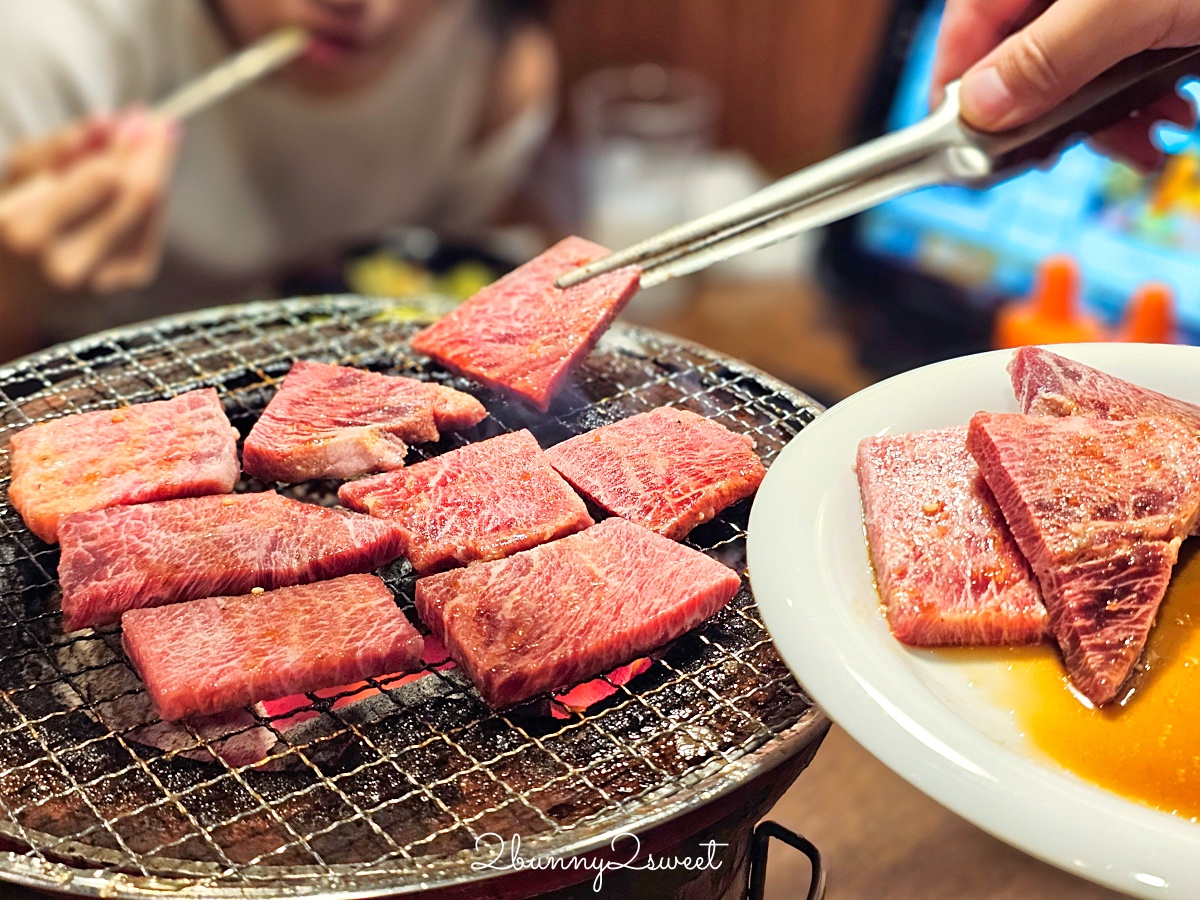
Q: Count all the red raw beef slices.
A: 11